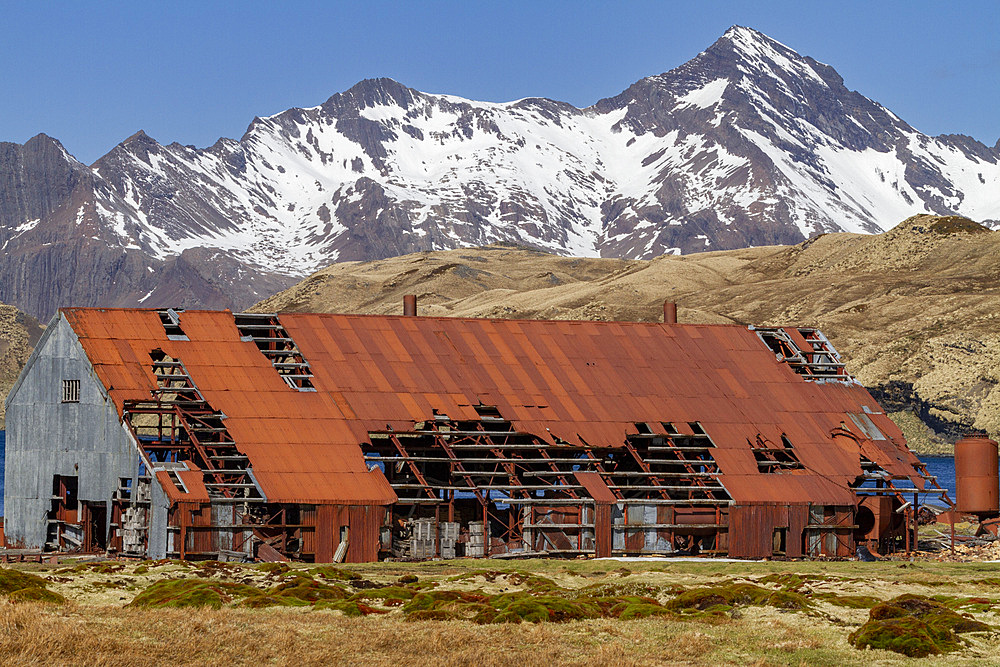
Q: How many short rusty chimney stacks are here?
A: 2